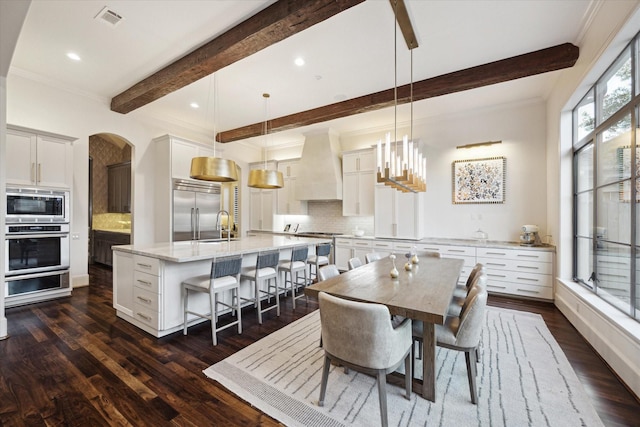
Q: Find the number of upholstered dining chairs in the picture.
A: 8